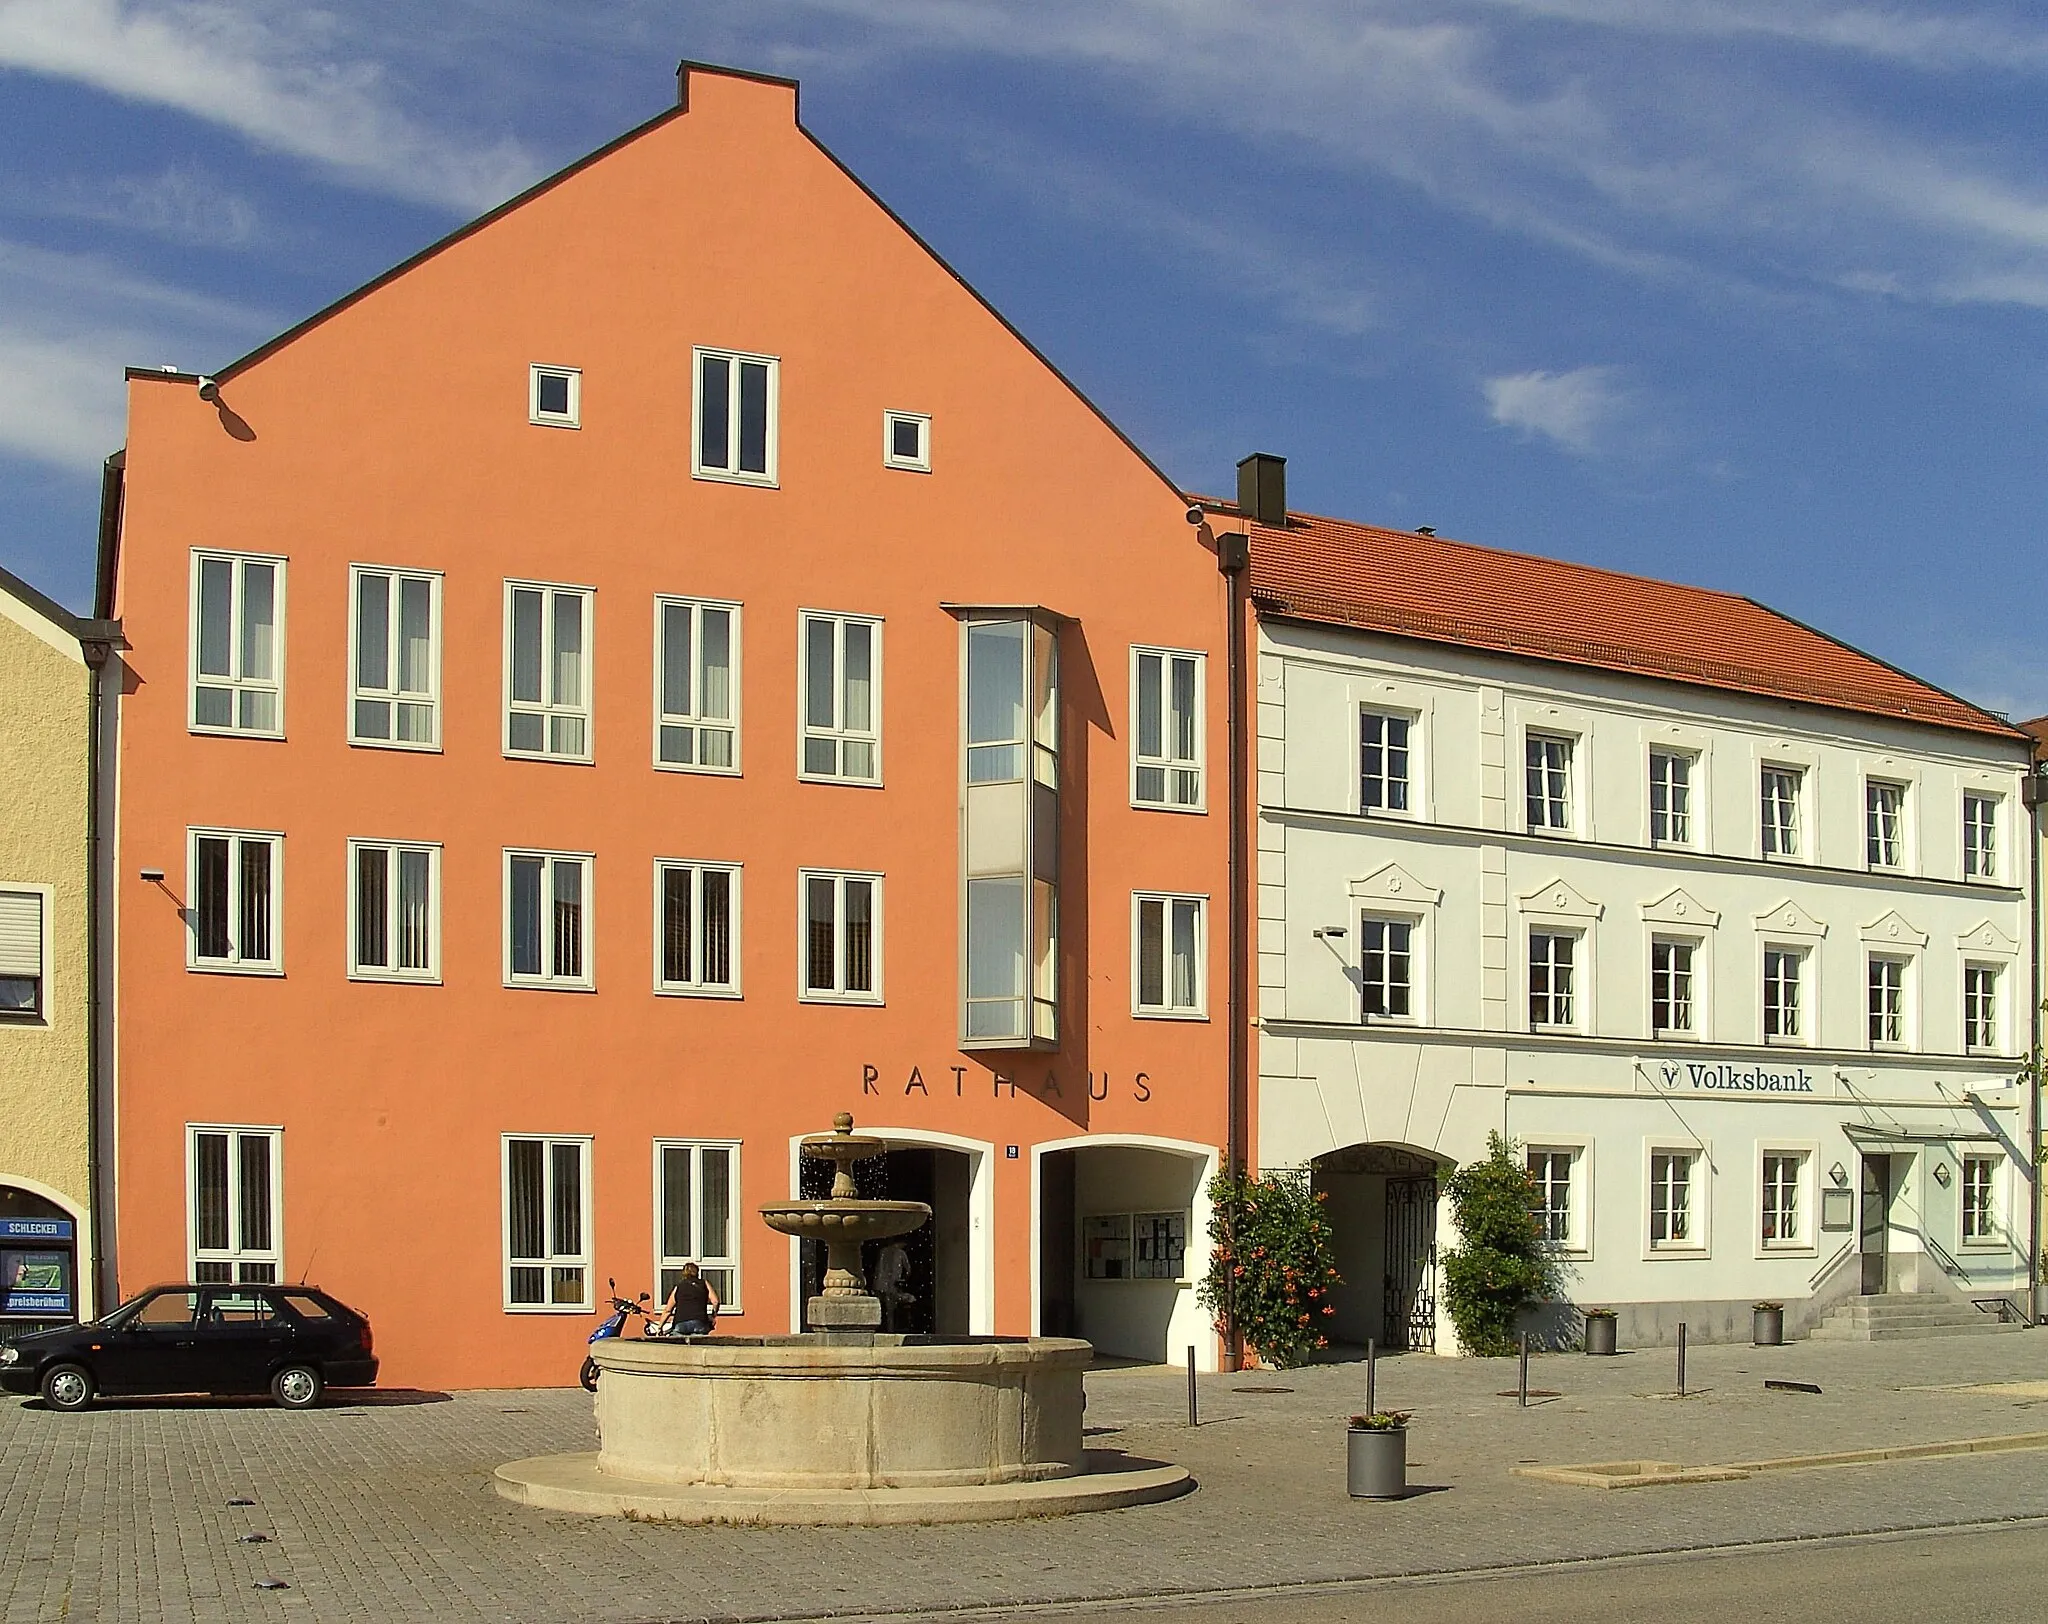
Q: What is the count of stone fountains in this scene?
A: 1